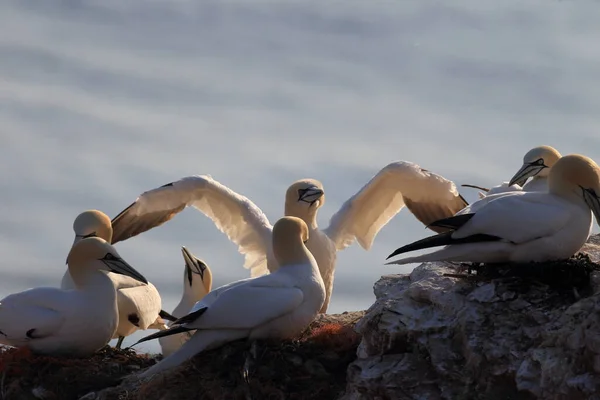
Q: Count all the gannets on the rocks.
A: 7